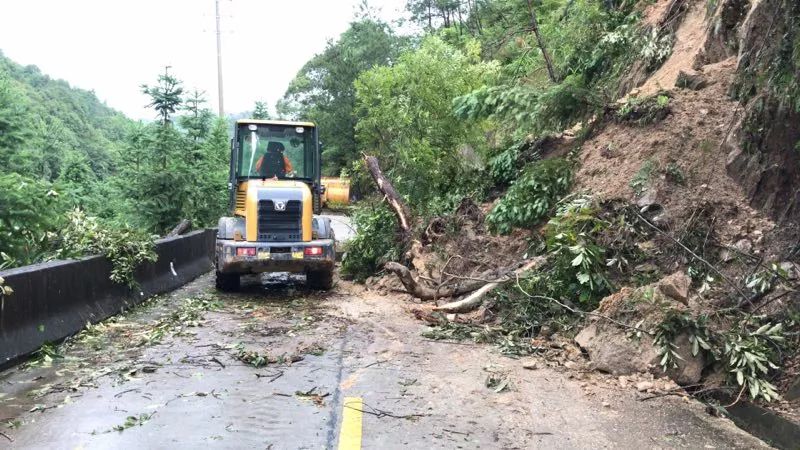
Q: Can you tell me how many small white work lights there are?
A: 2